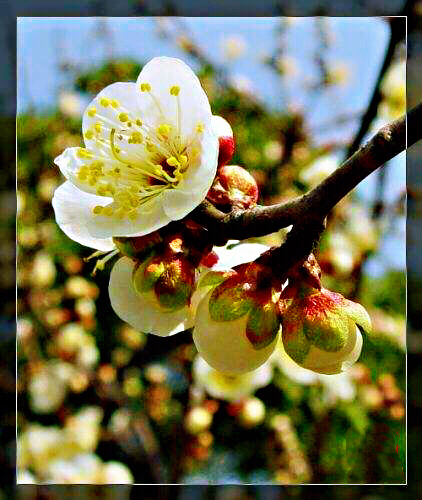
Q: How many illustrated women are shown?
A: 0